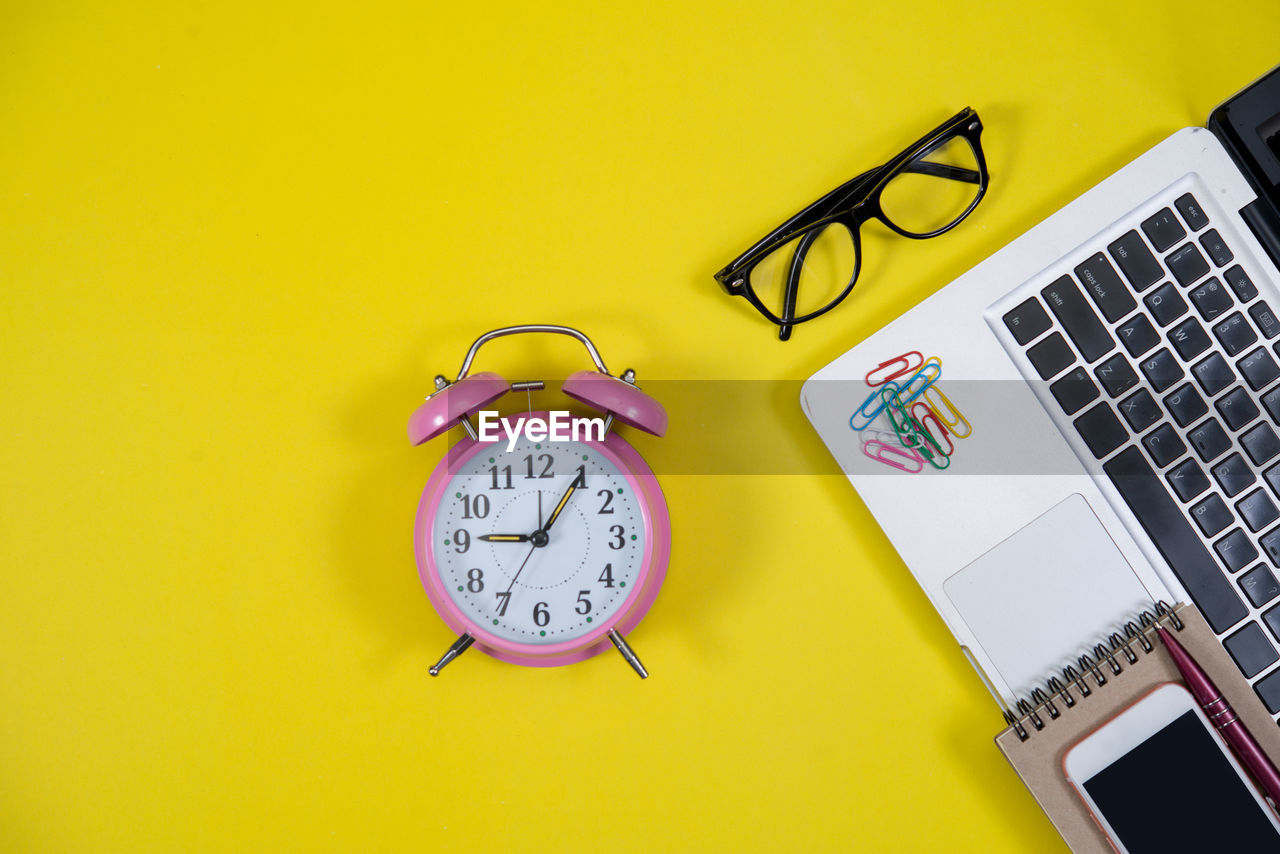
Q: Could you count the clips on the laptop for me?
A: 11